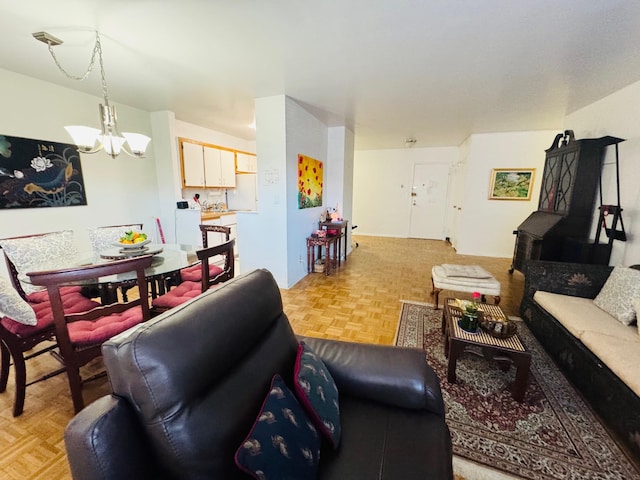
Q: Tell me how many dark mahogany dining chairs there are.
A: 6